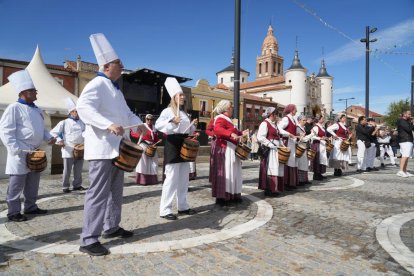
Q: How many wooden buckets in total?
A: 11